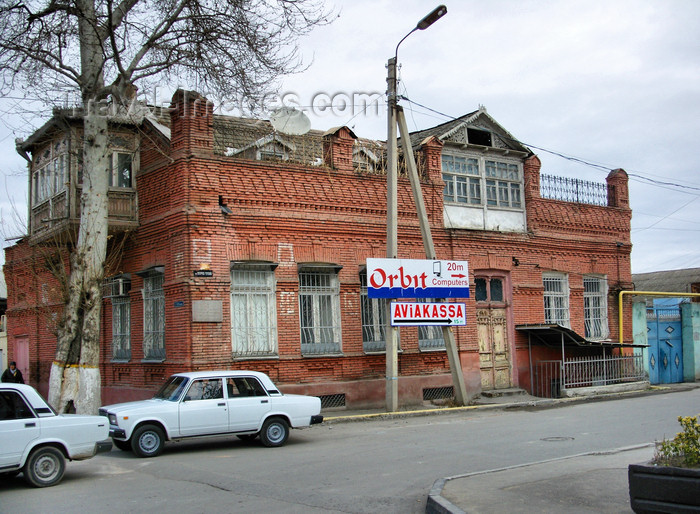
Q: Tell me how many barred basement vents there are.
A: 2